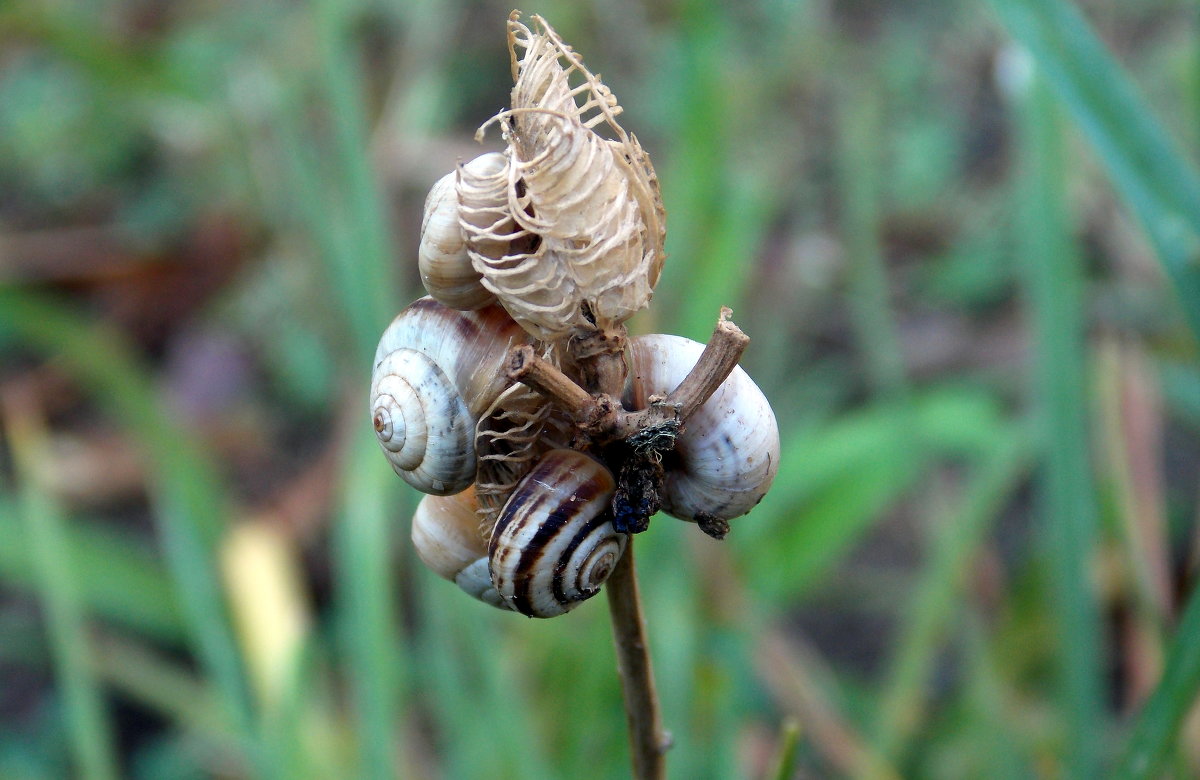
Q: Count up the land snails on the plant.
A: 5